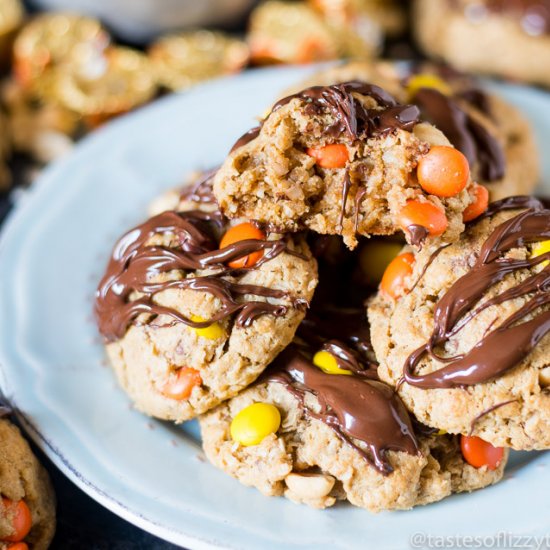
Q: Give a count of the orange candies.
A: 10